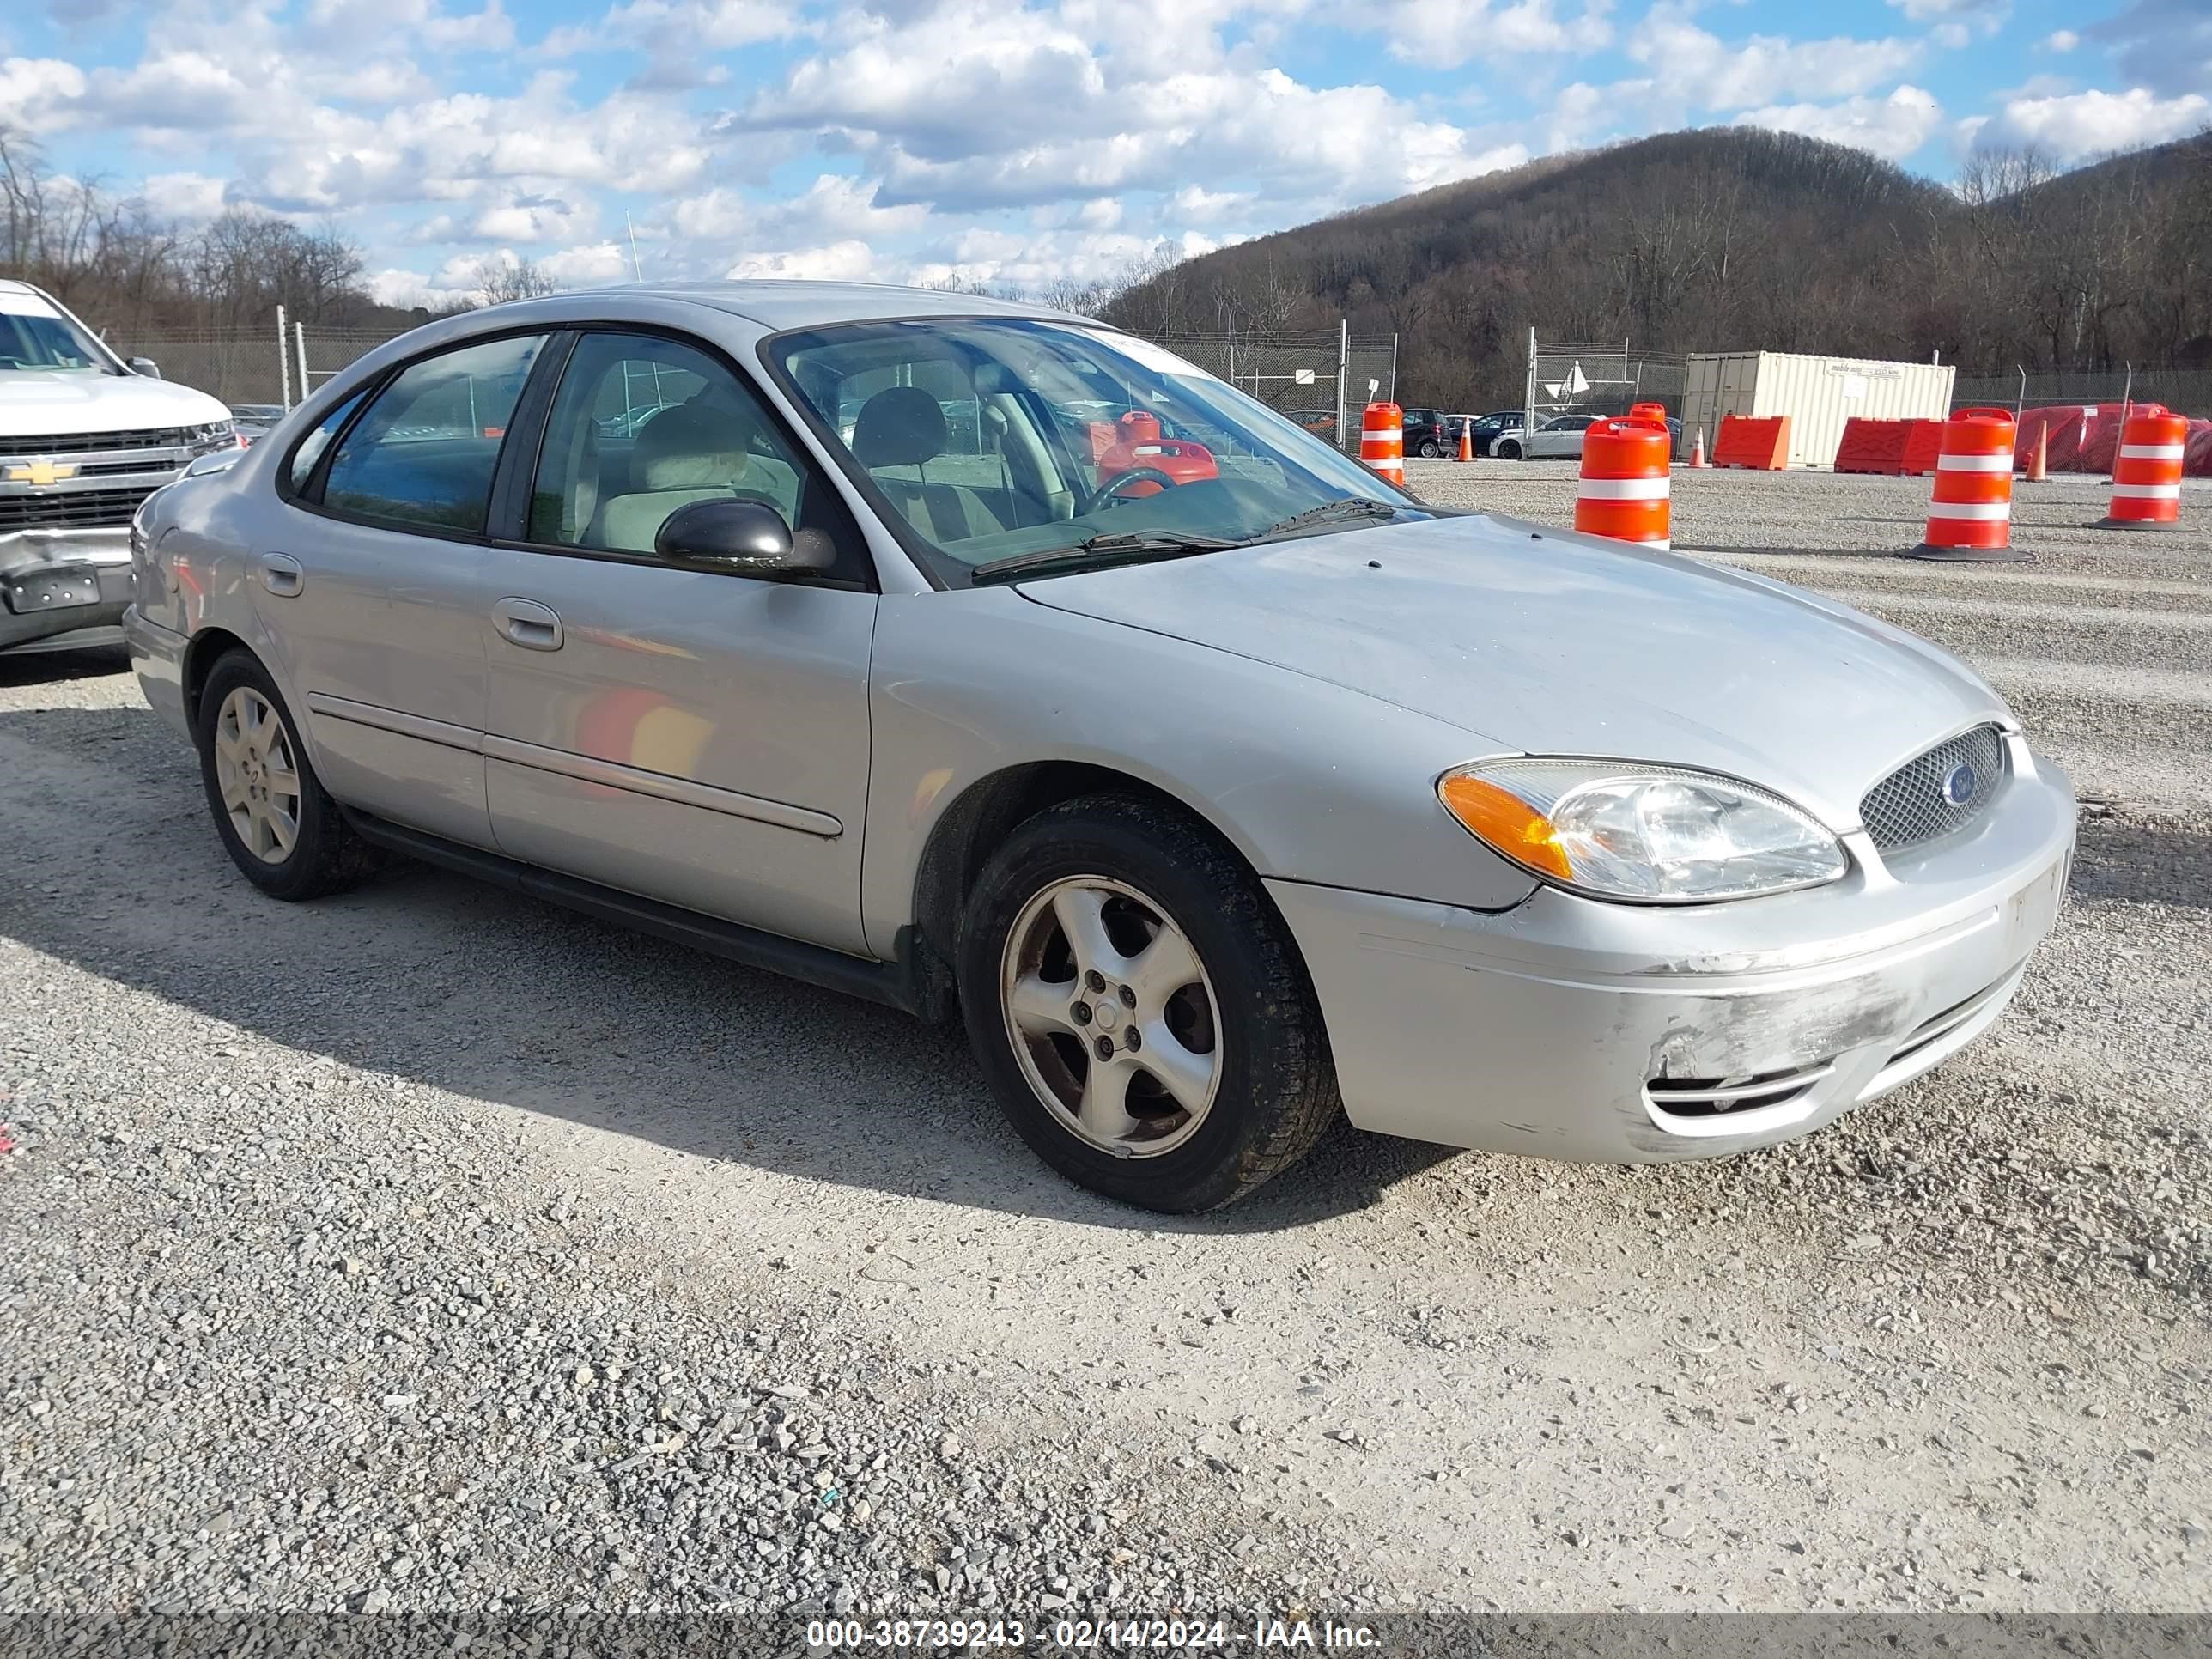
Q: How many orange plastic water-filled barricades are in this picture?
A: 3